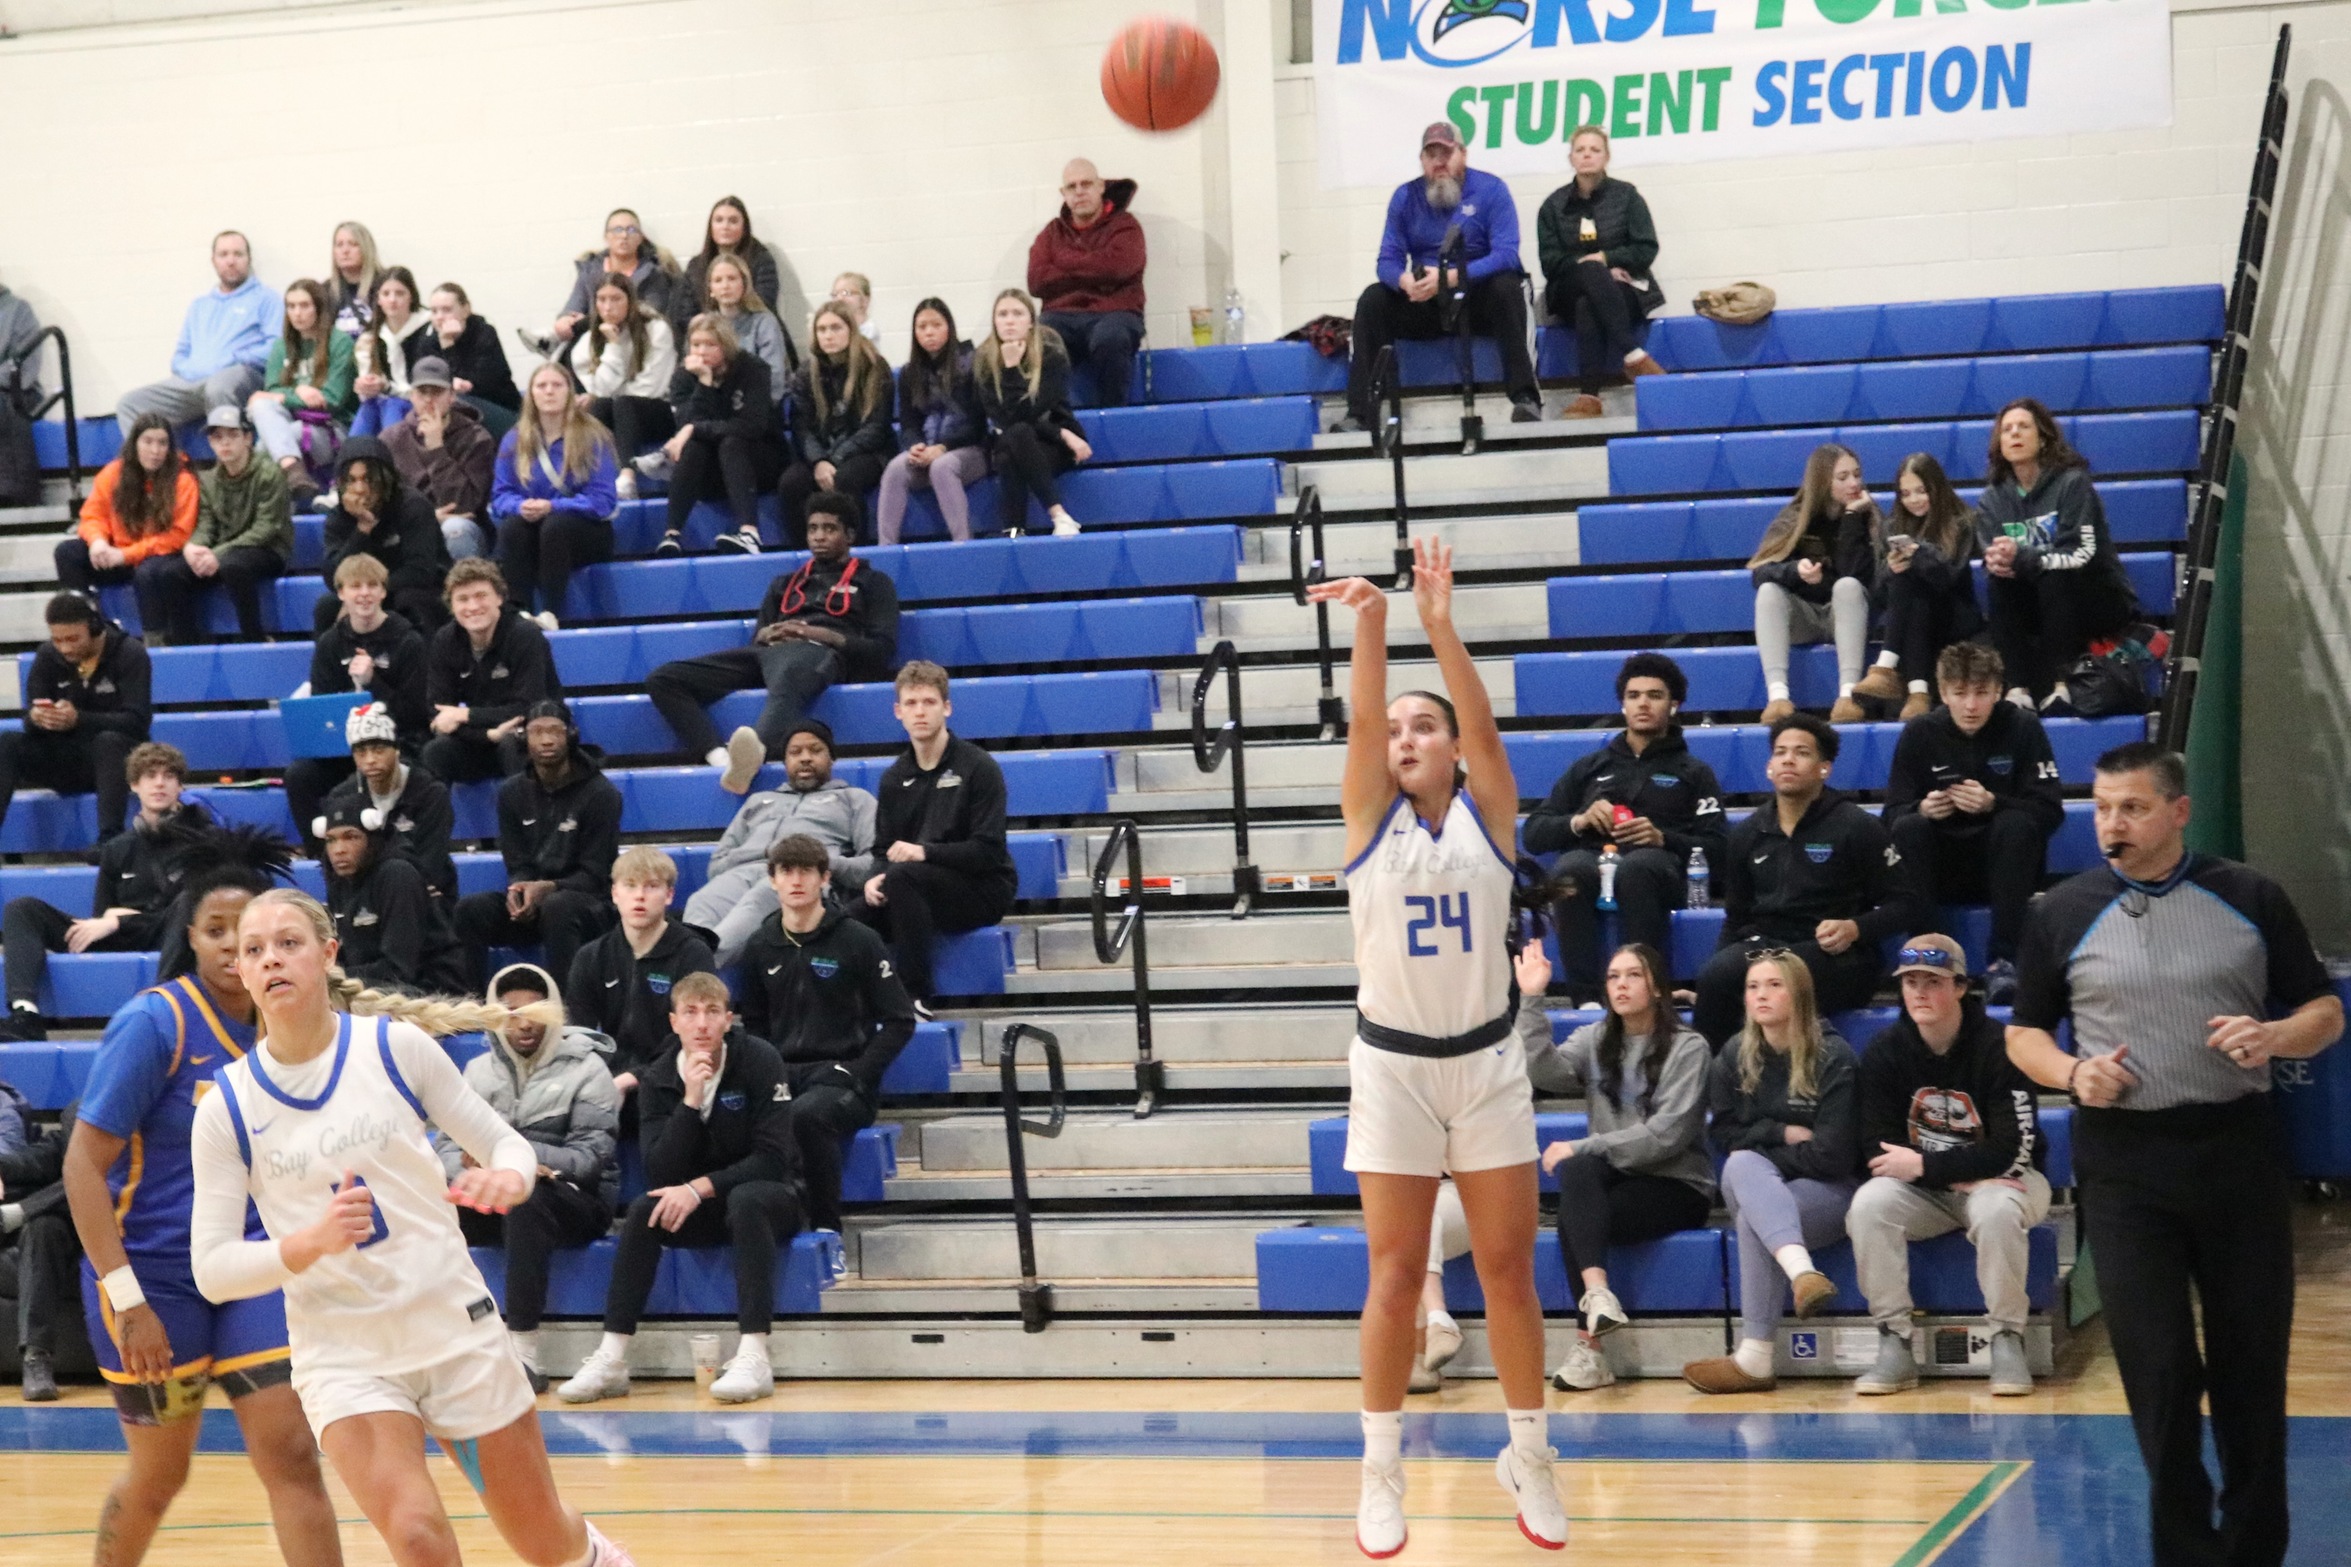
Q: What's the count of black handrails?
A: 7